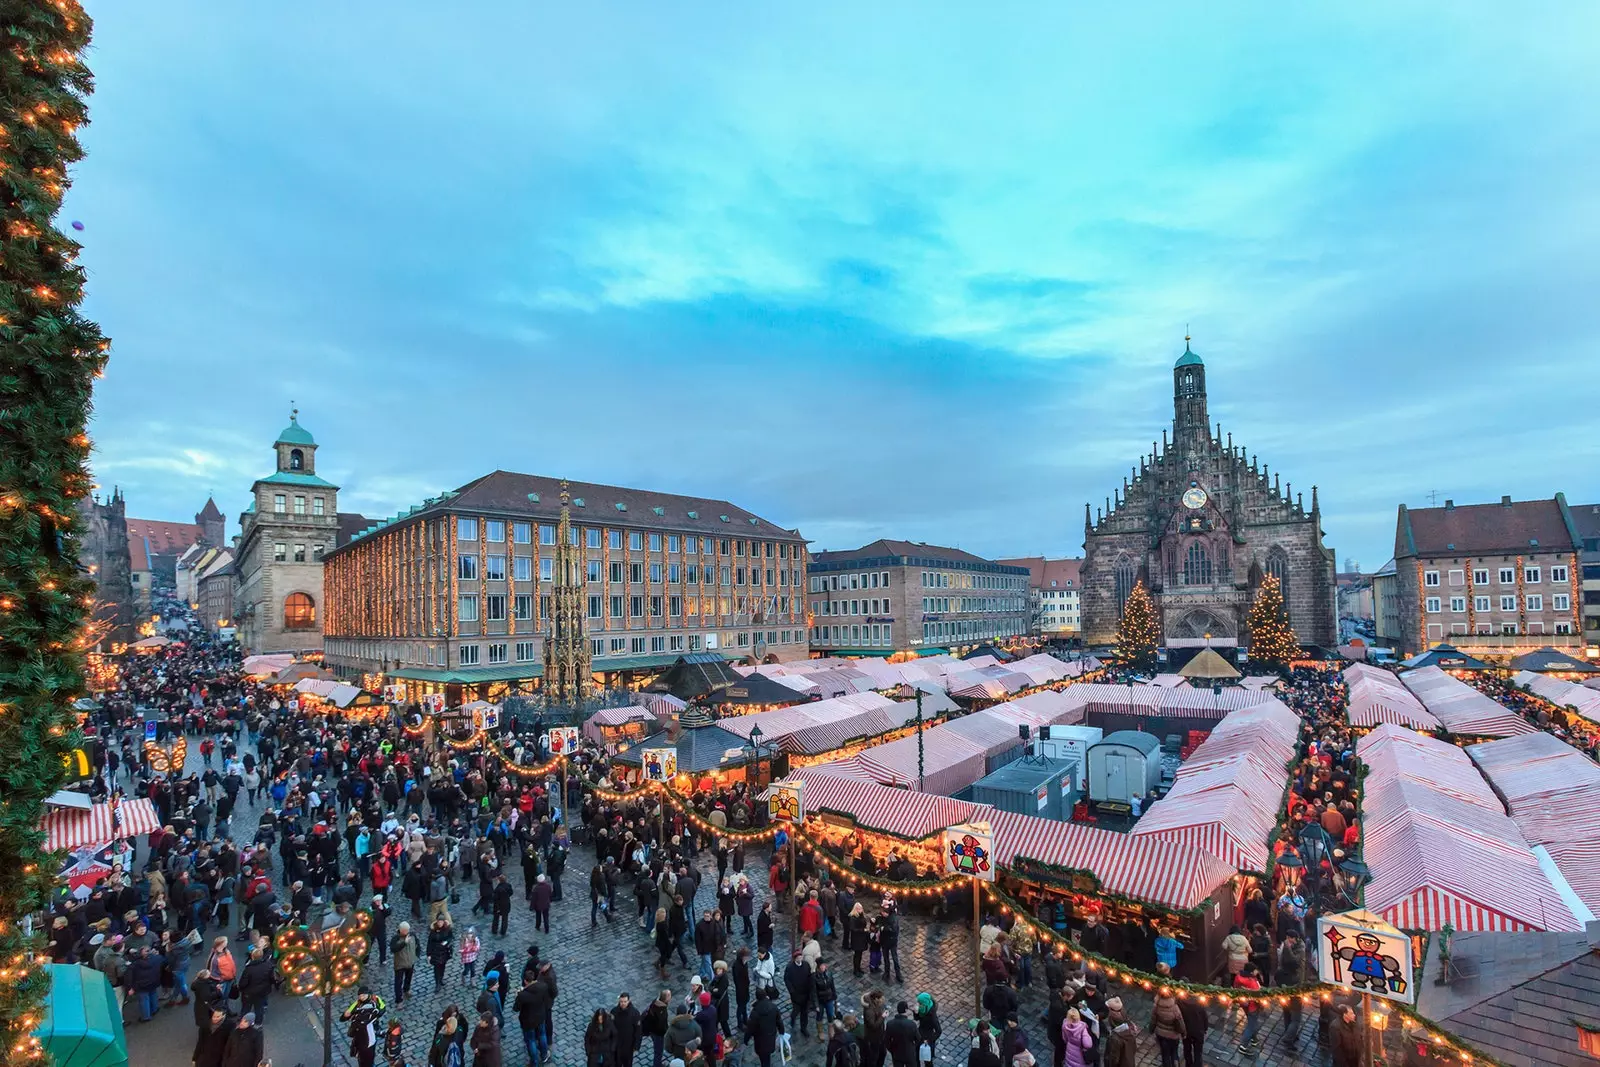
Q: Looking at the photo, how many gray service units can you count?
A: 2